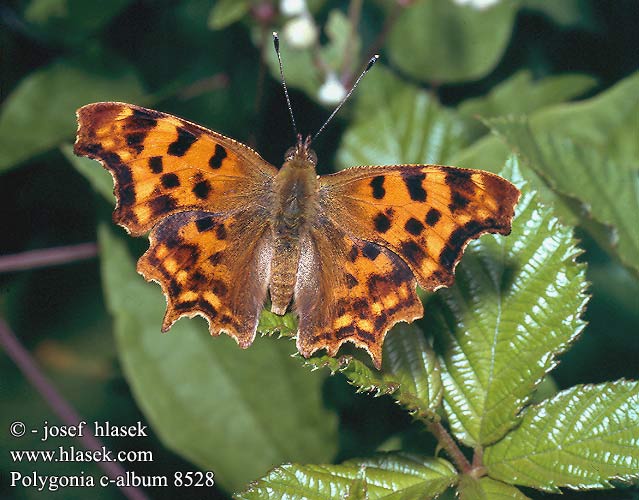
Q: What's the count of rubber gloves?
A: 0